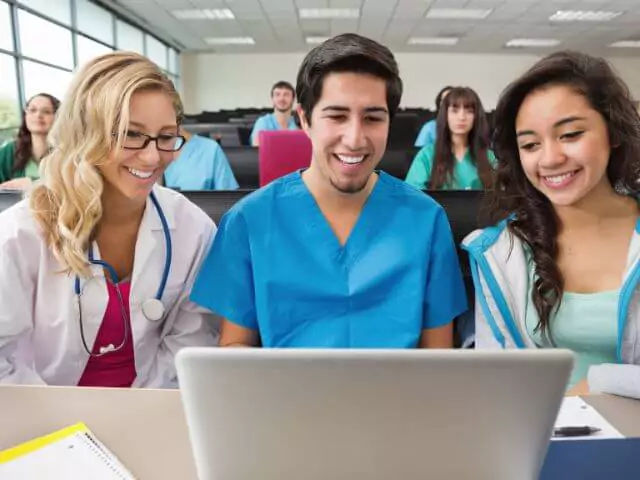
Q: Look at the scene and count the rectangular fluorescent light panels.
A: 9